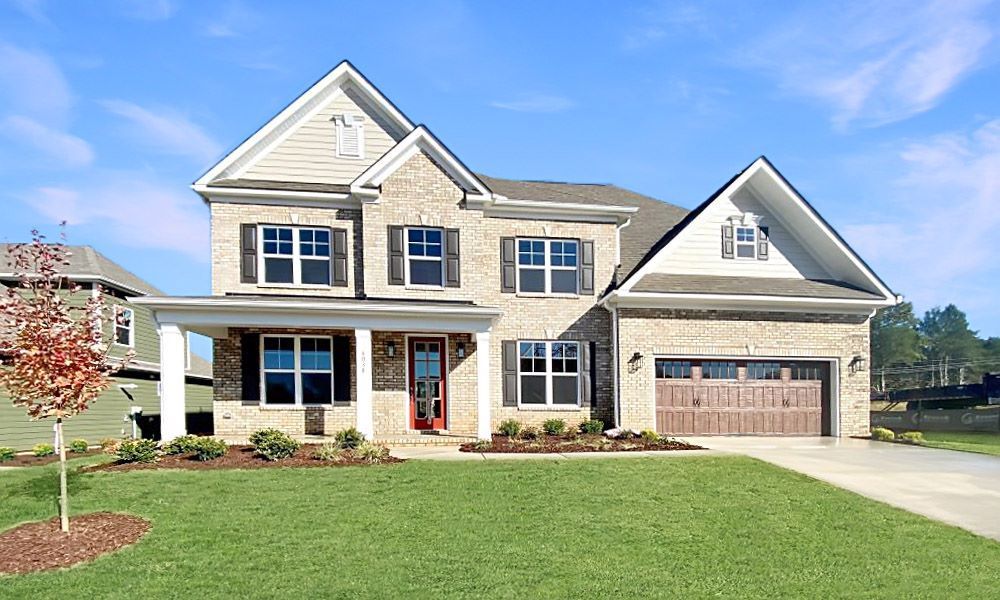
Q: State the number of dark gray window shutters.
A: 12